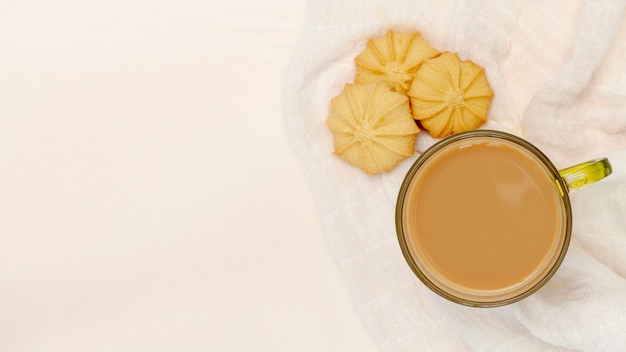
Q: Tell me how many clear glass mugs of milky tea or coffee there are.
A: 1